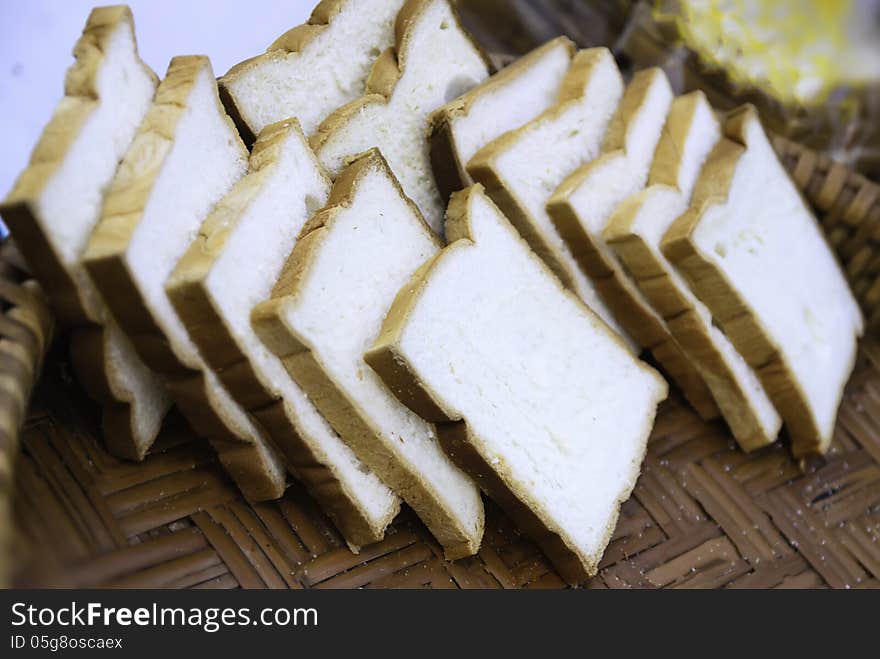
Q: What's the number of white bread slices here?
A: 12